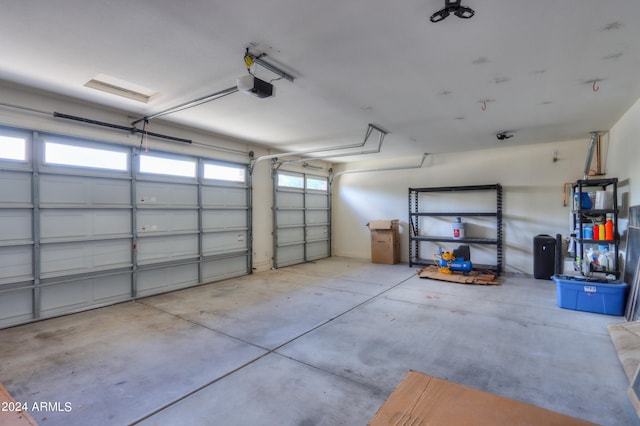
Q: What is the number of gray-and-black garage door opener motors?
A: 1